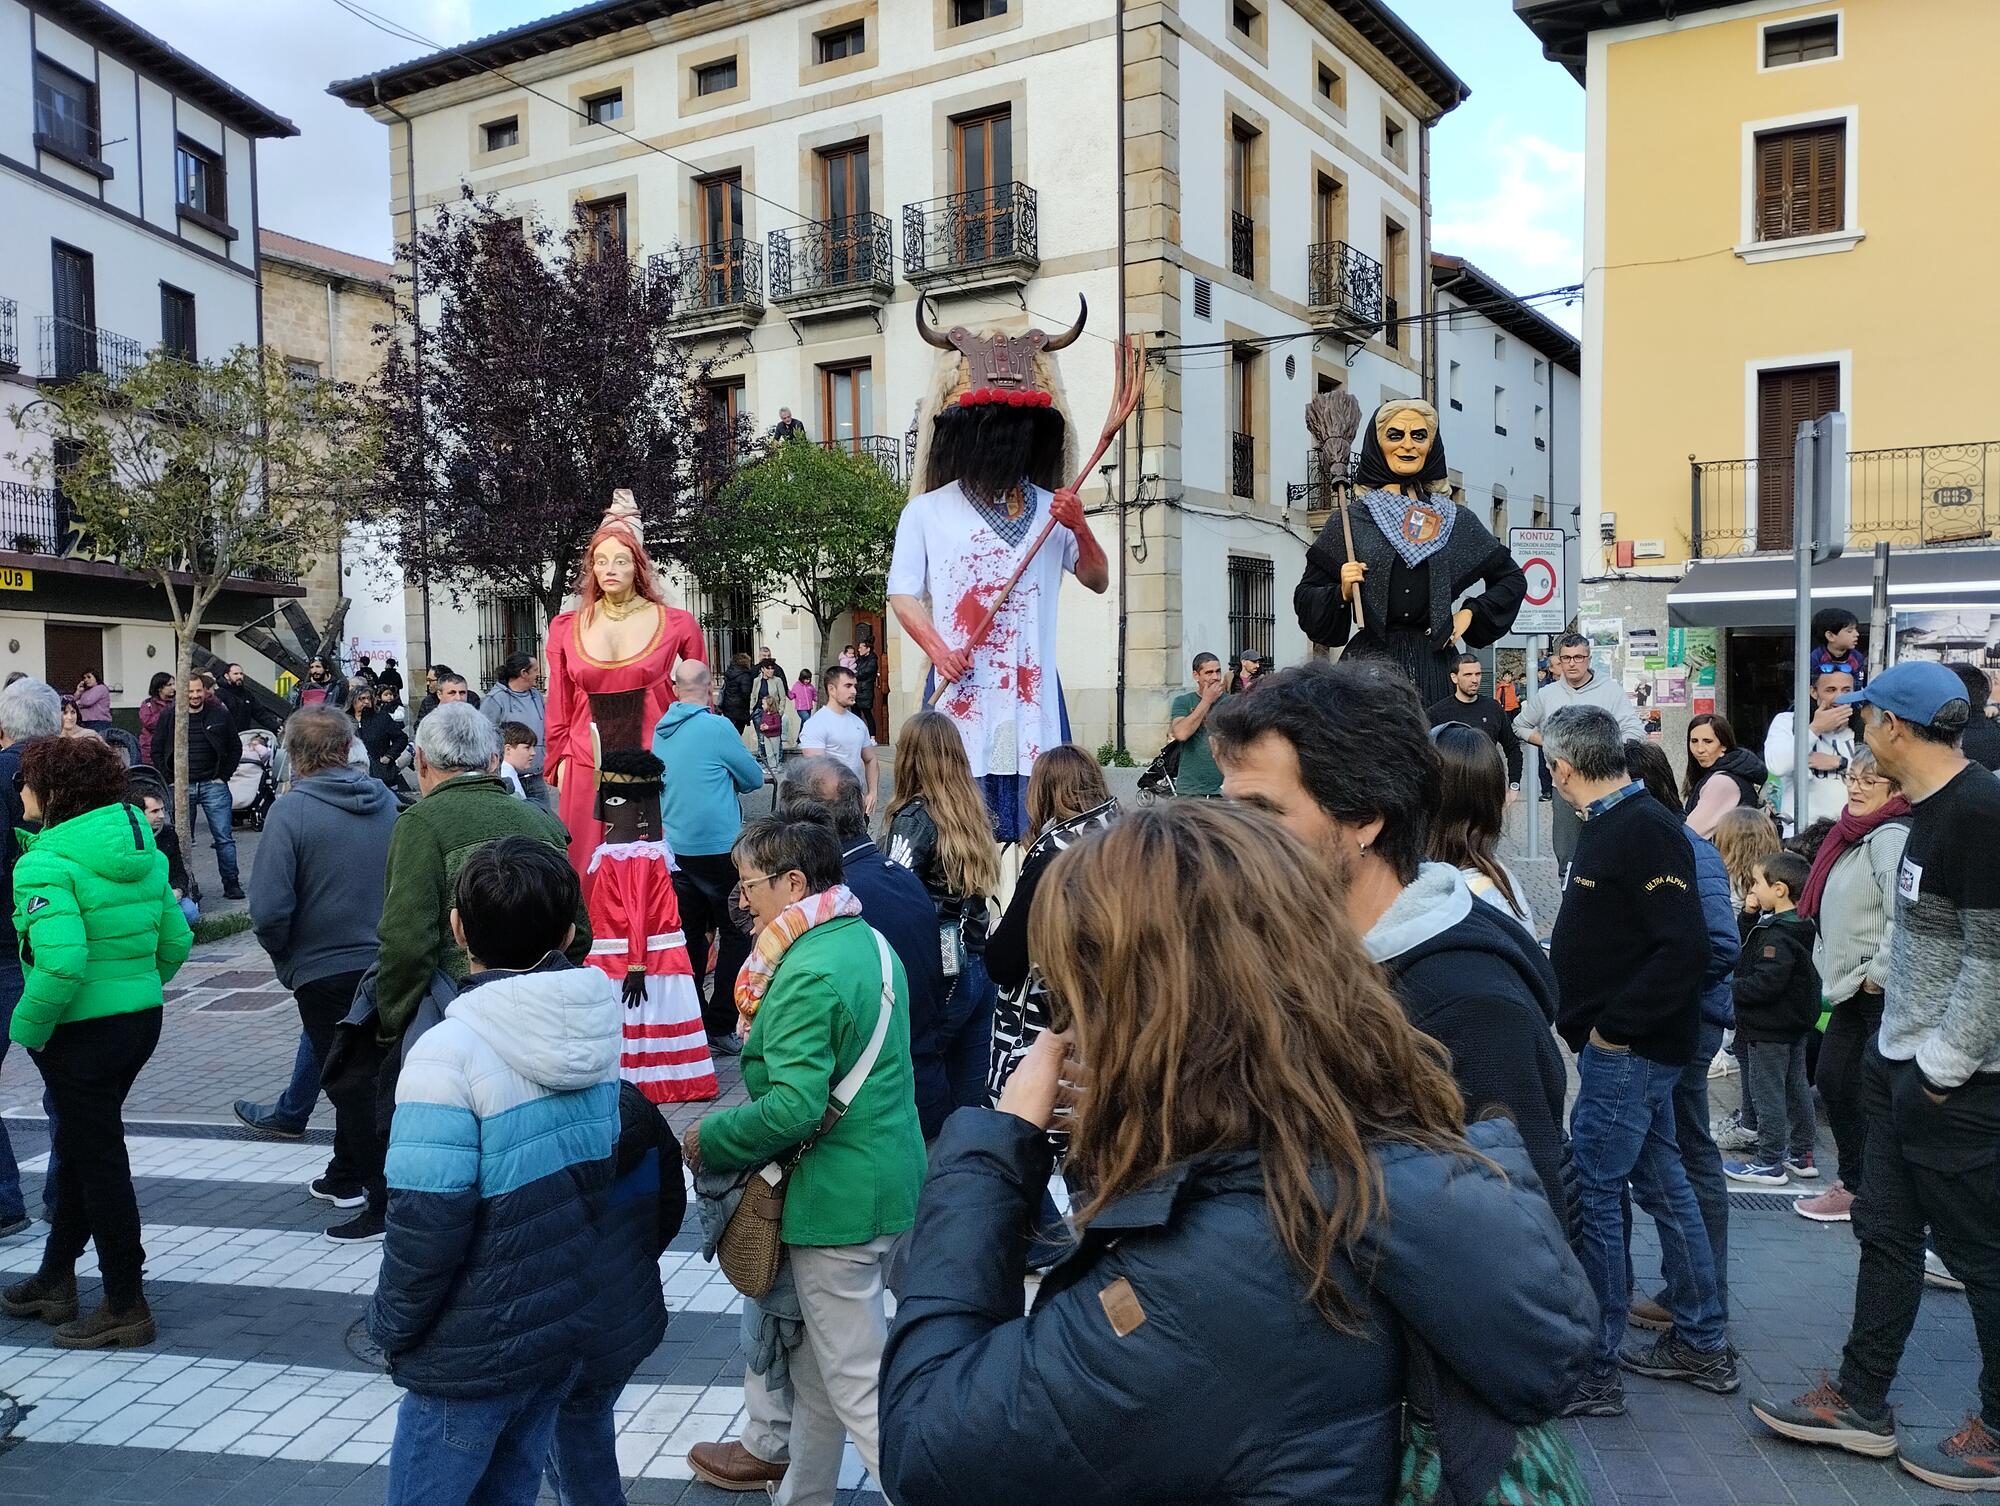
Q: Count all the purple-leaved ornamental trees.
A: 1